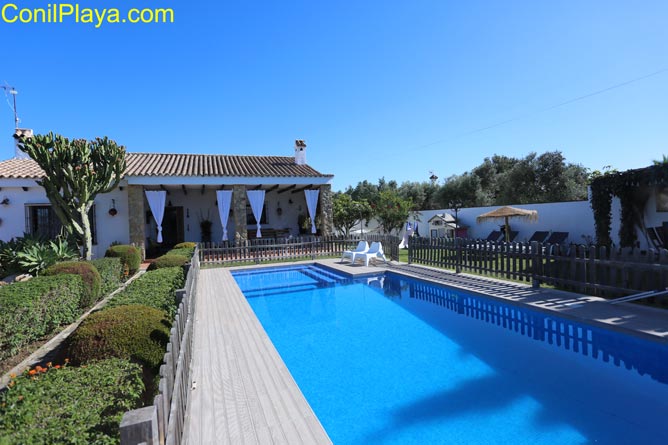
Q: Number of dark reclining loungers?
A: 4